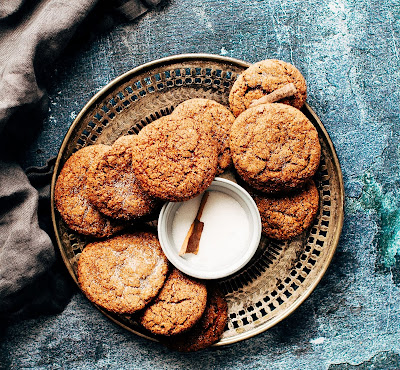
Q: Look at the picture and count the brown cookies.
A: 10